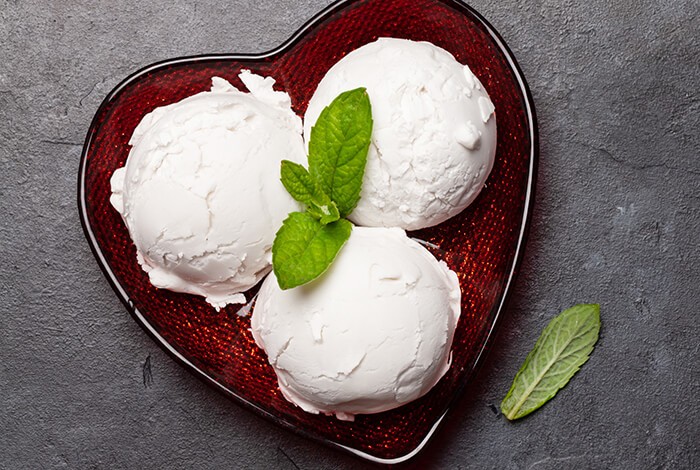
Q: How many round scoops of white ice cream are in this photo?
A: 3